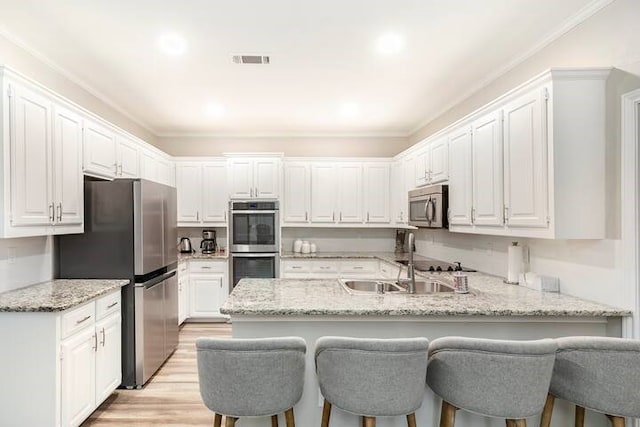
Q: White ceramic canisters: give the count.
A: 3